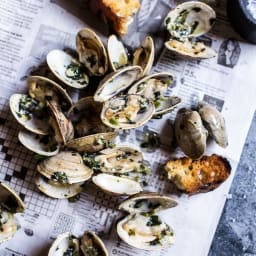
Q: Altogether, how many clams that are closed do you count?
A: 2